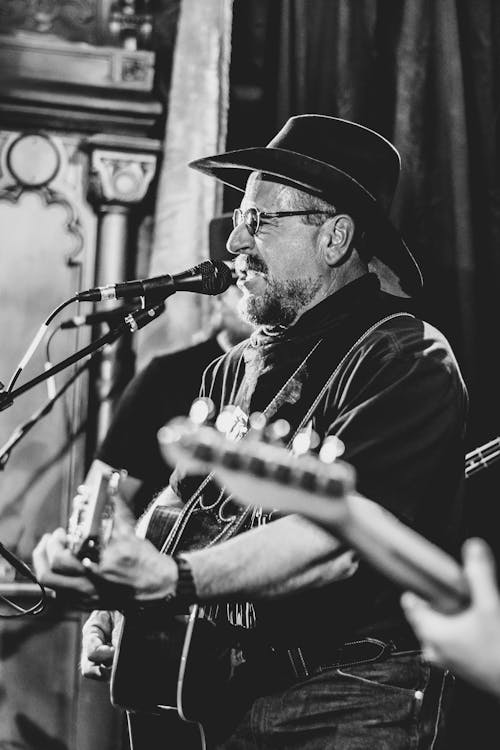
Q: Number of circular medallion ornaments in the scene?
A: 2